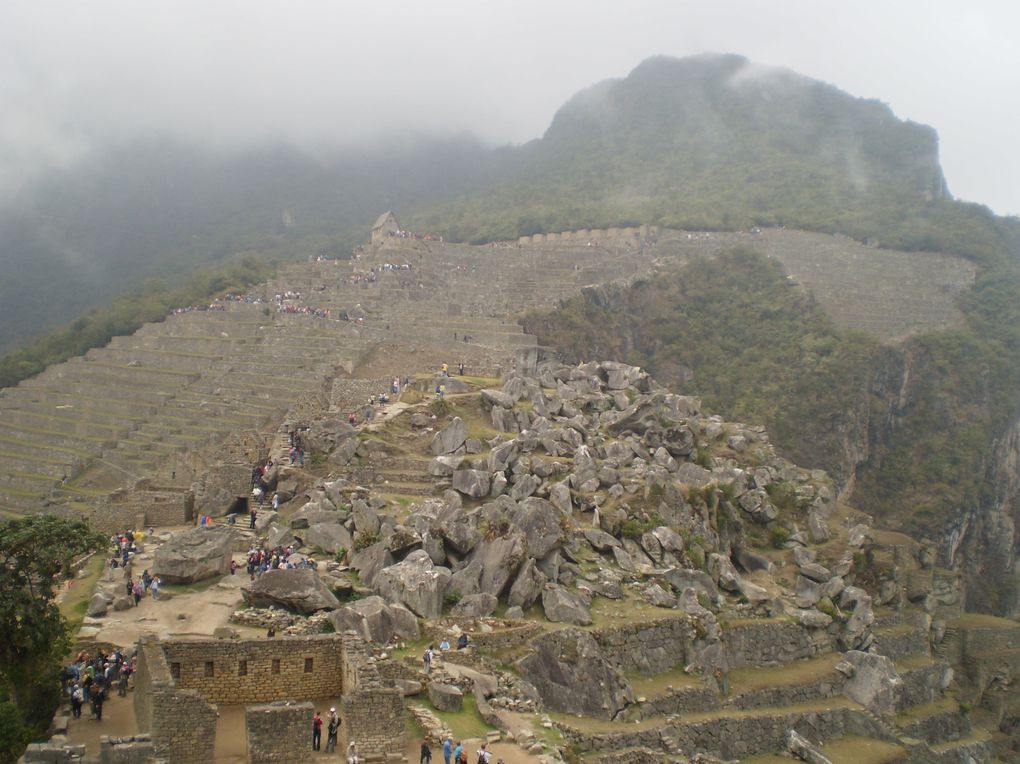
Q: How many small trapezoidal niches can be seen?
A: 5